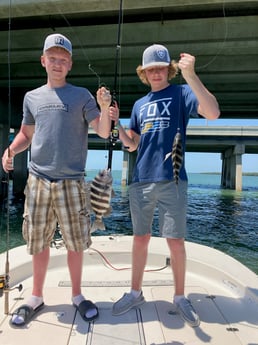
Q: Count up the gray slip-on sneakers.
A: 2